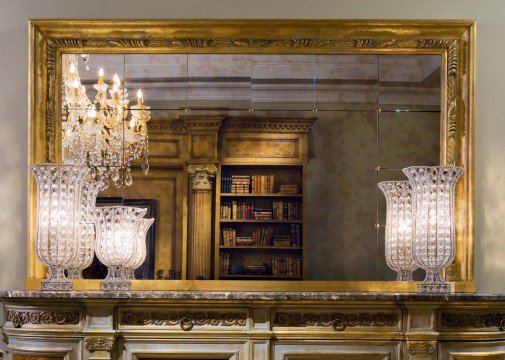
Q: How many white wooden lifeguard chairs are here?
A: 0